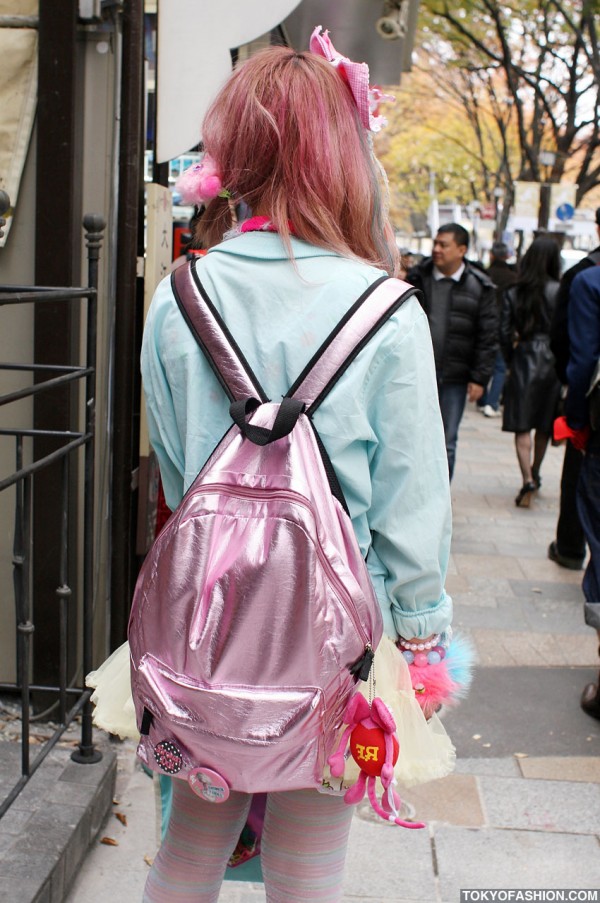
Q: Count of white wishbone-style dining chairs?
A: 0